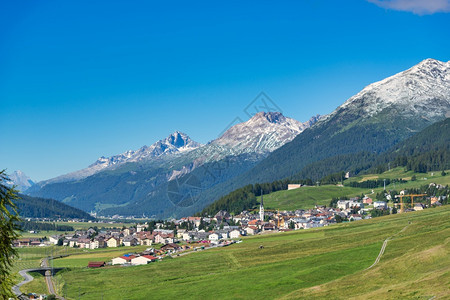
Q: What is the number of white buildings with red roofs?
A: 2